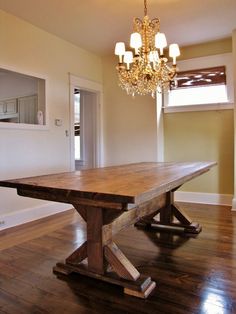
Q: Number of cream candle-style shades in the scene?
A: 6